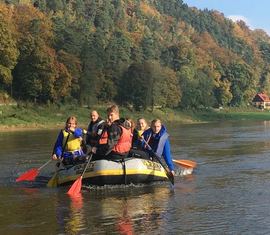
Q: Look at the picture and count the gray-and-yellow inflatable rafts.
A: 1